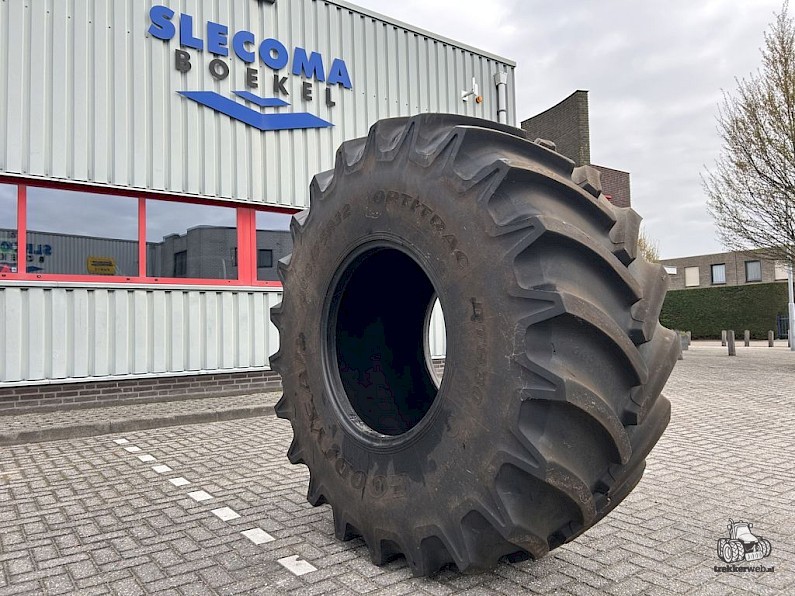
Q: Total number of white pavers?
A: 9